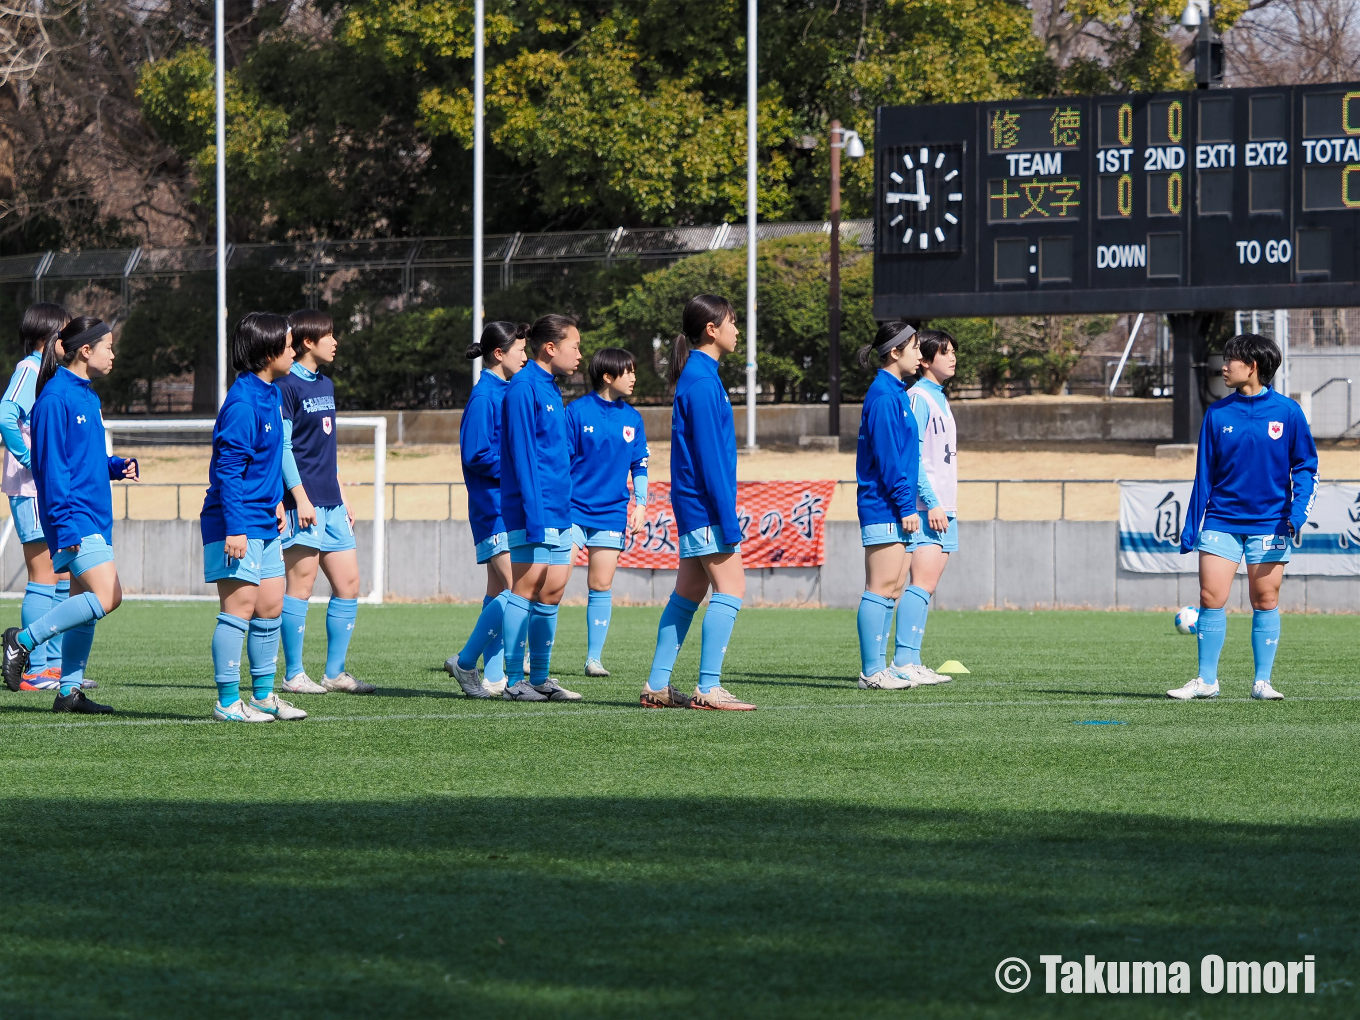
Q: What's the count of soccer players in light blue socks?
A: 11